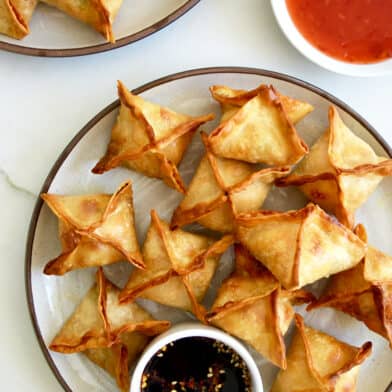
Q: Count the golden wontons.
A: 13